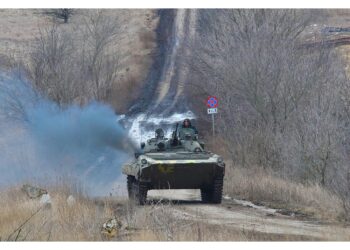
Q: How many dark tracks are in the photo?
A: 2